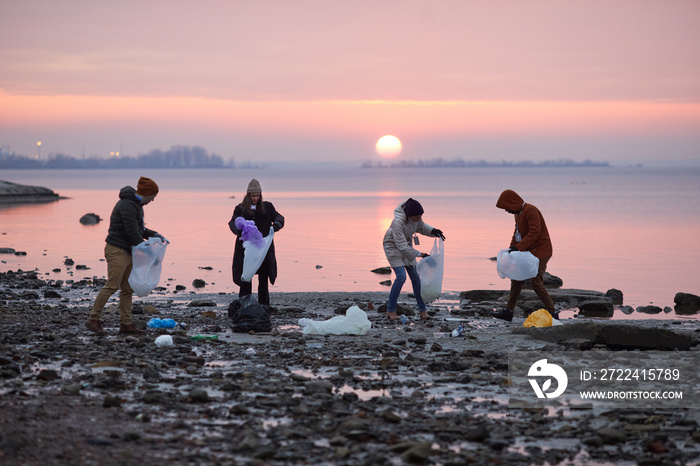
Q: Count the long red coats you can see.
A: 0